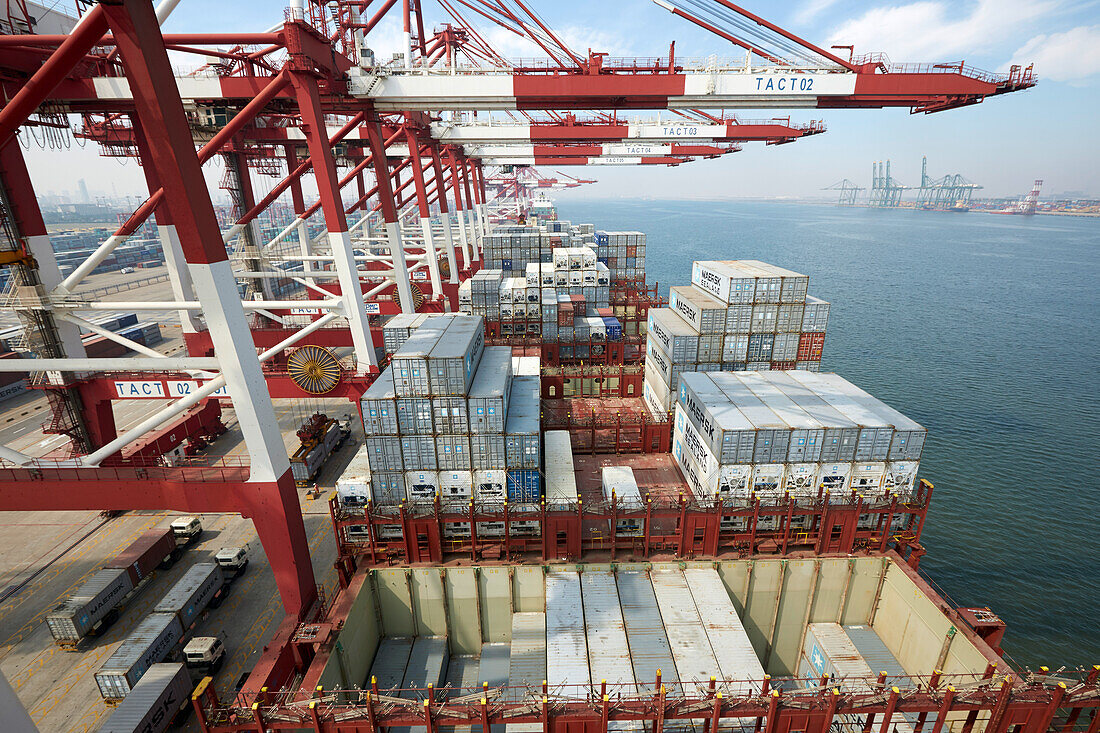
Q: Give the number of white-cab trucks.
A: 4